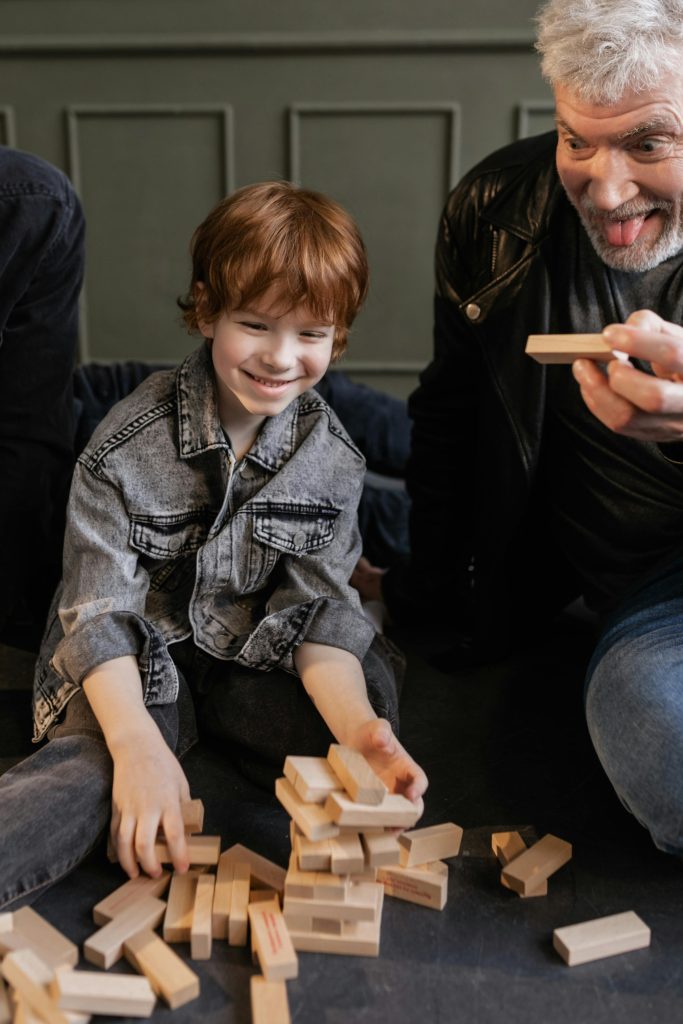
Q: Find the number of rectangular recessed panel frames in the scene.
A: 4